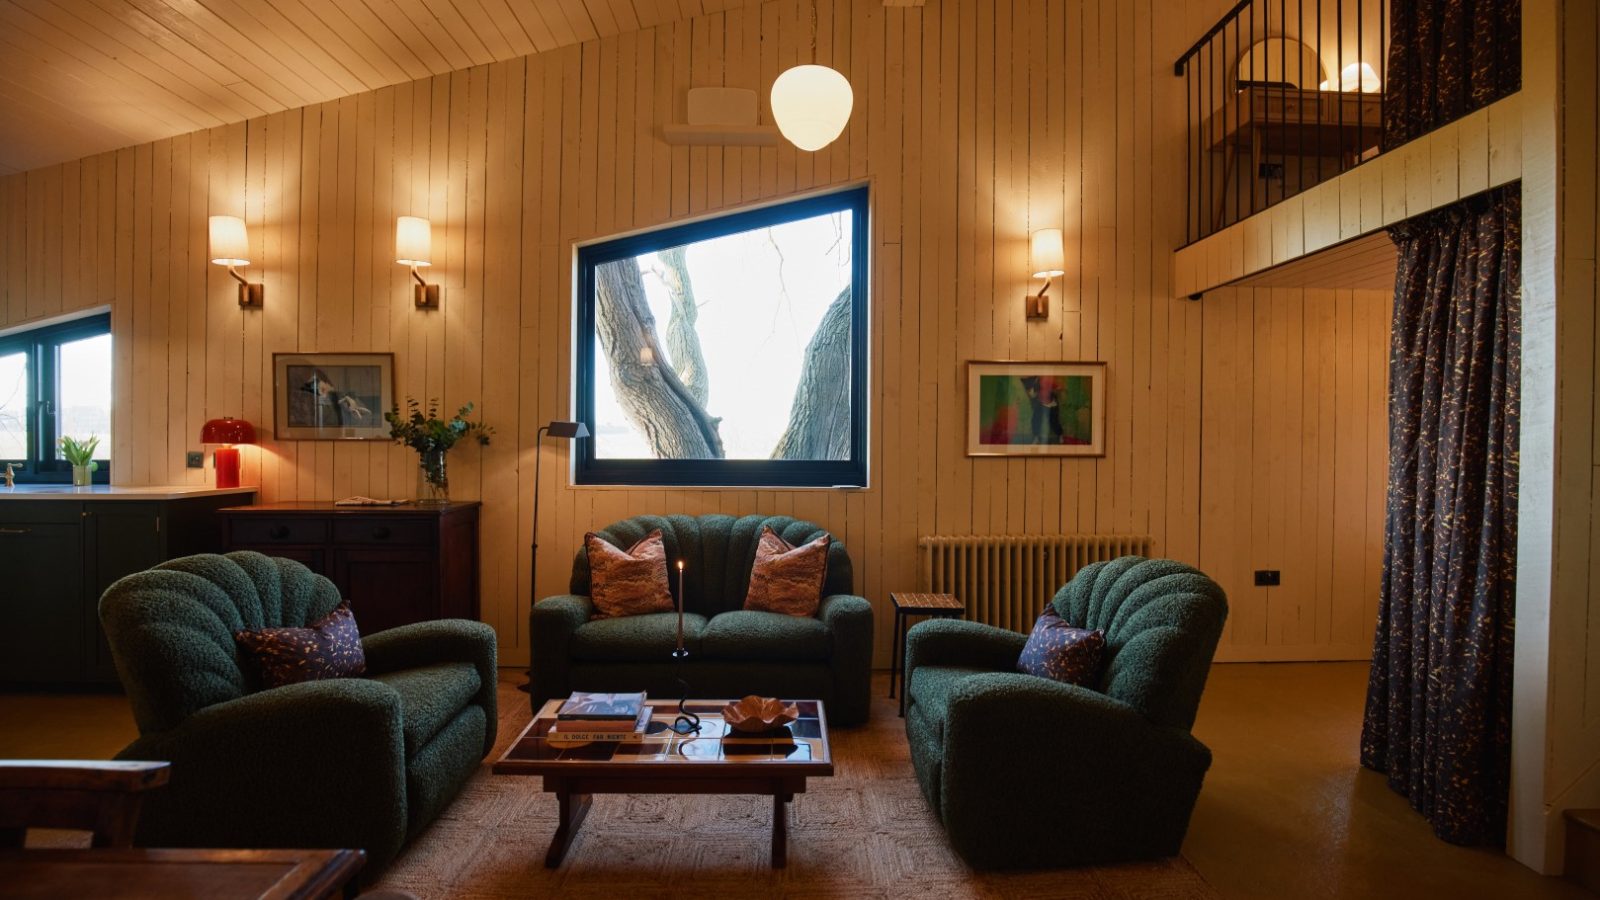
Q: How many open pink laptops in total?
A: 0